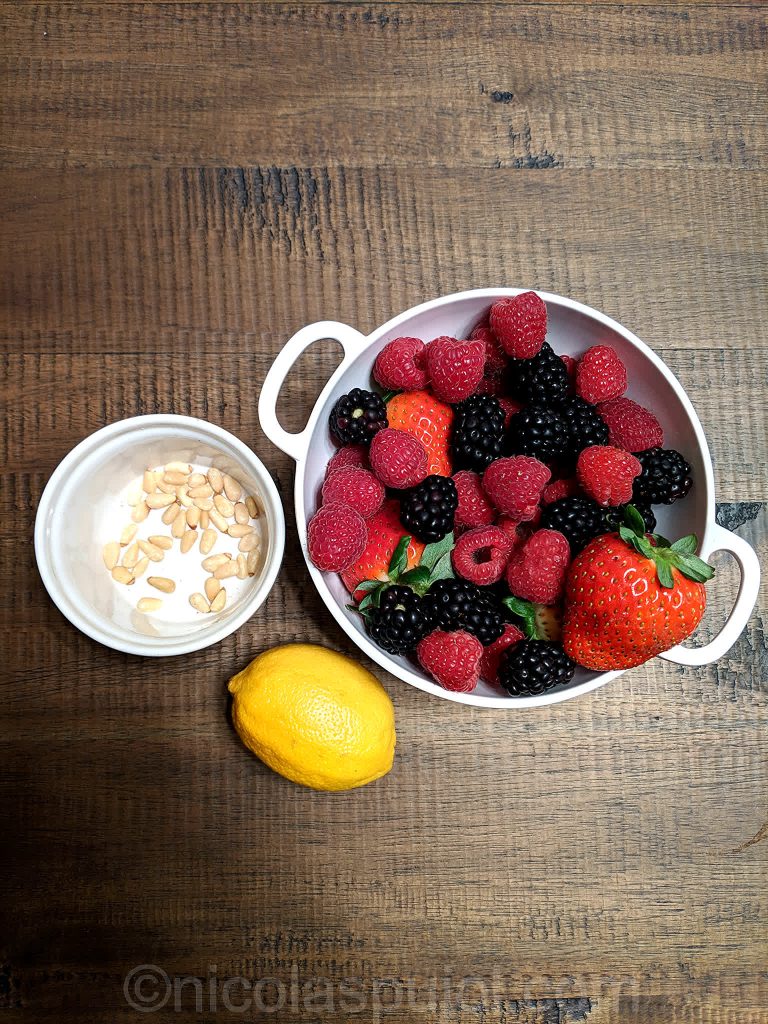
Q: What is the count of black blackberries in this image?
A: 12